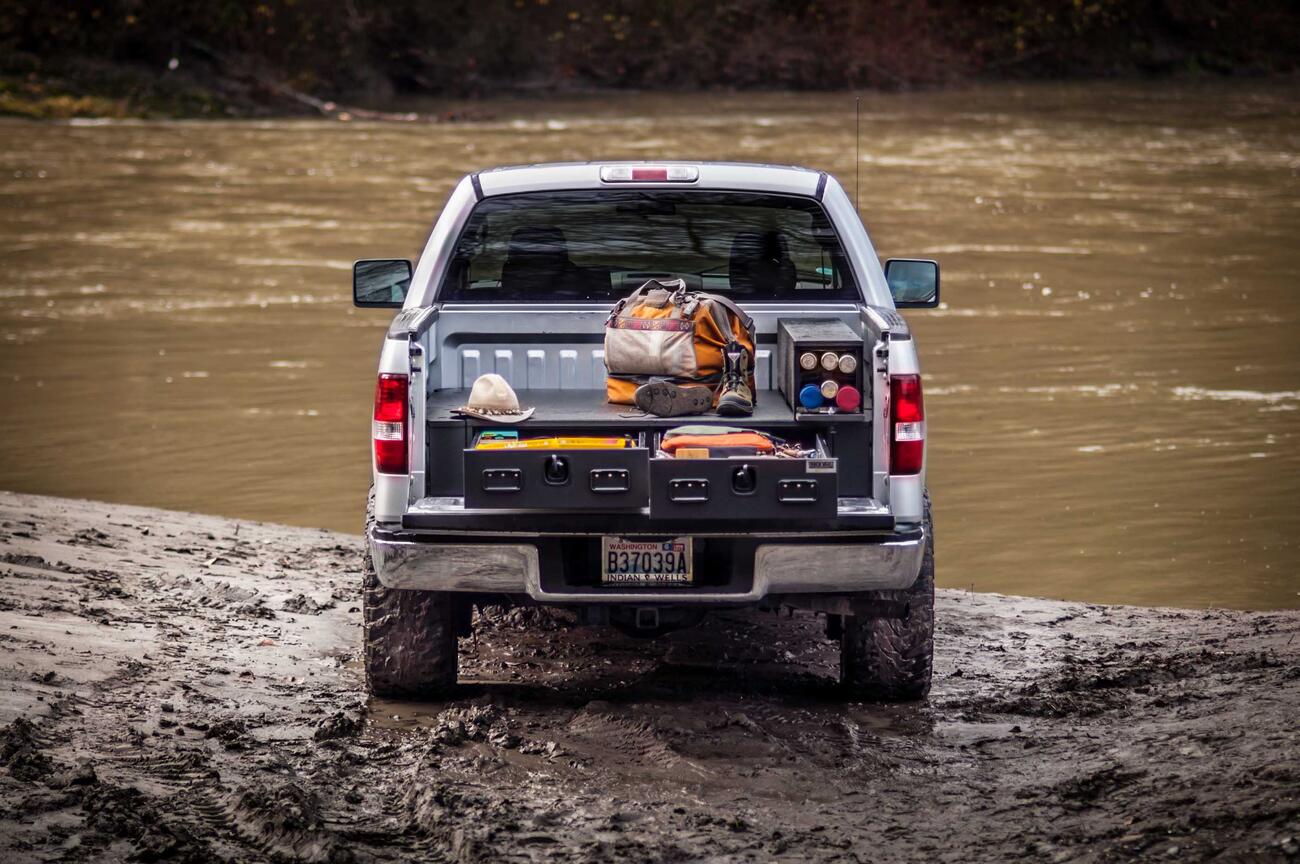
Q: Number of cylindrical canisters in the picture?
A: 6